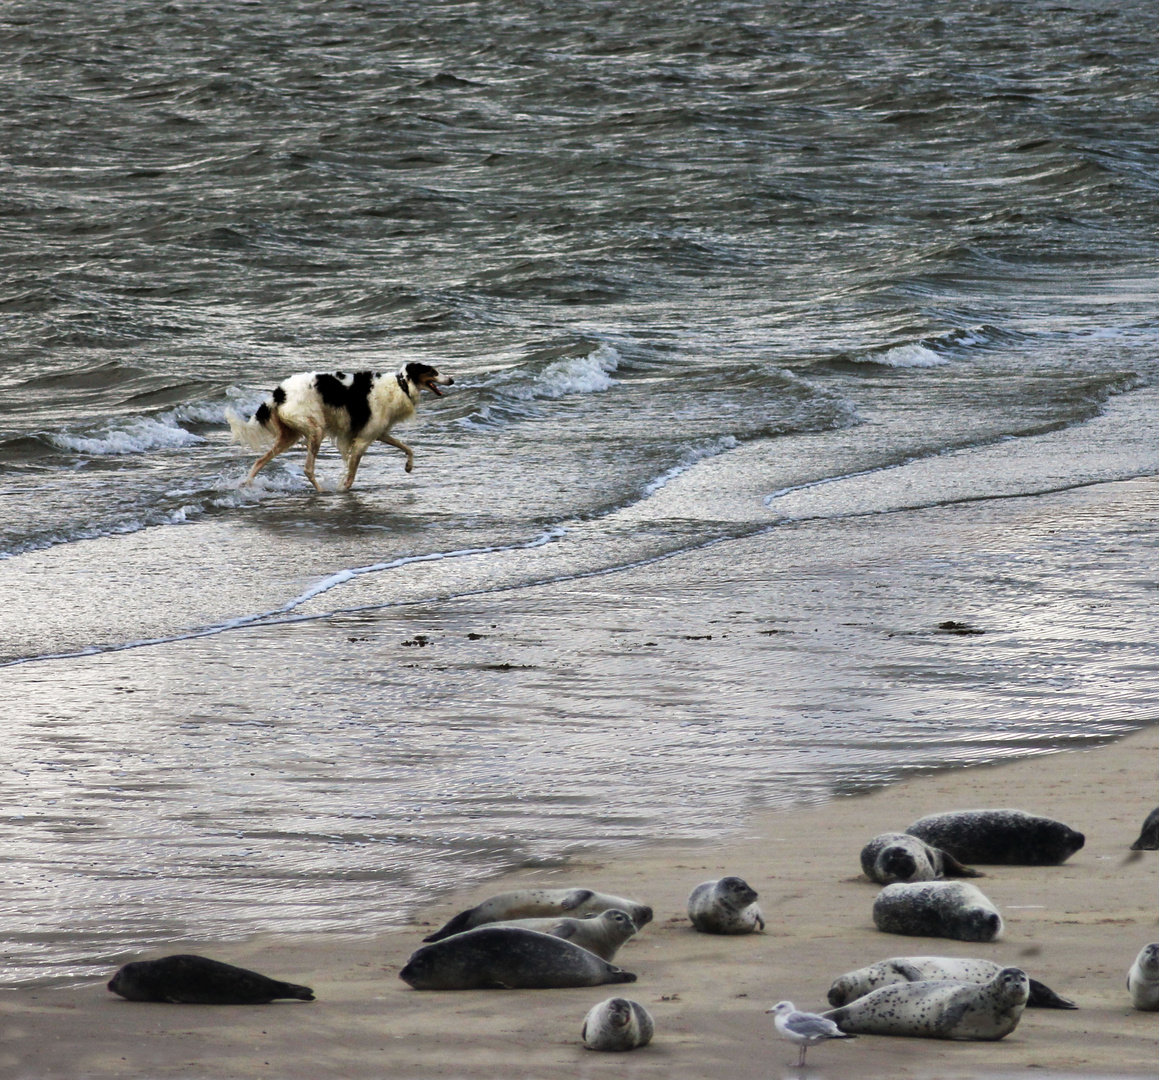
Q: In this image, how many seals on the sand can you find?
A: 13